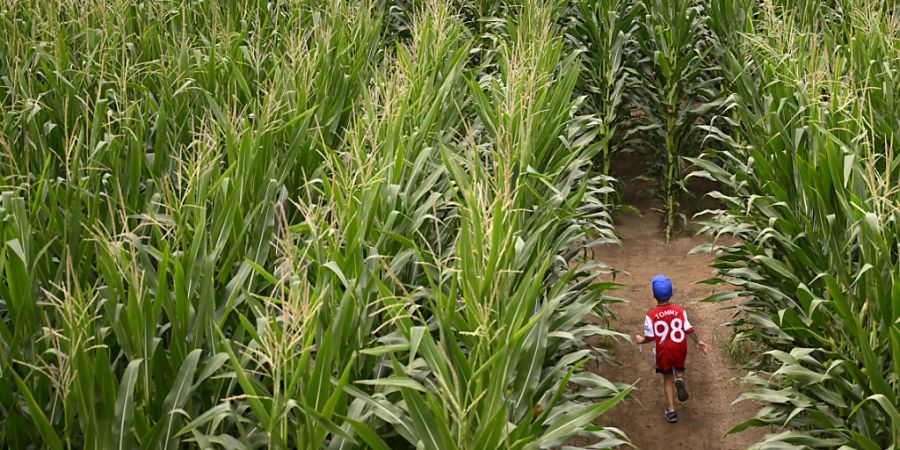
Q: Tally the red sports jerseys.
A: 1